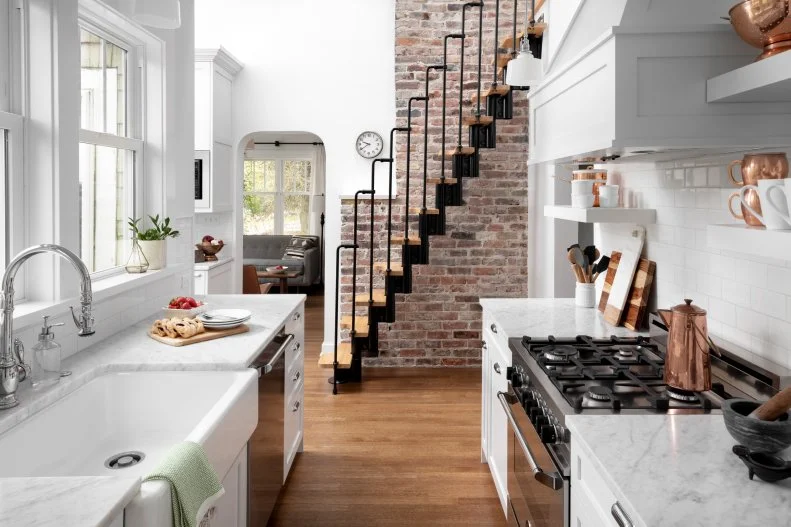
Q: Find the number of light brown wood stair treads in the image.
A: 12